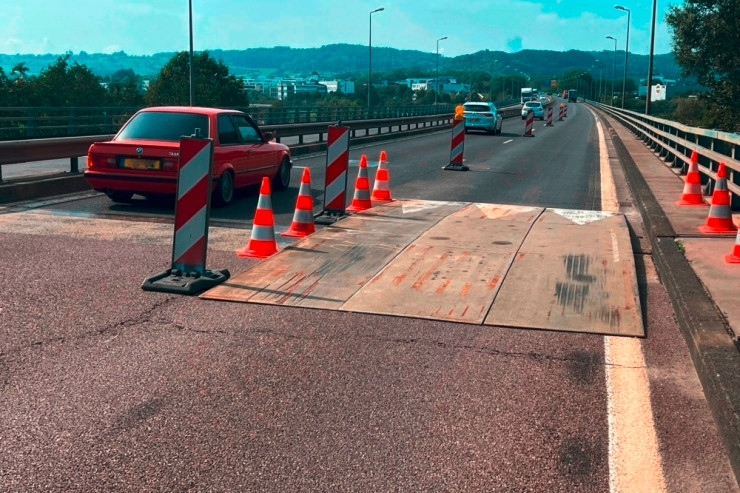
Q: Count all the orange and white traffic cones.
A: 7